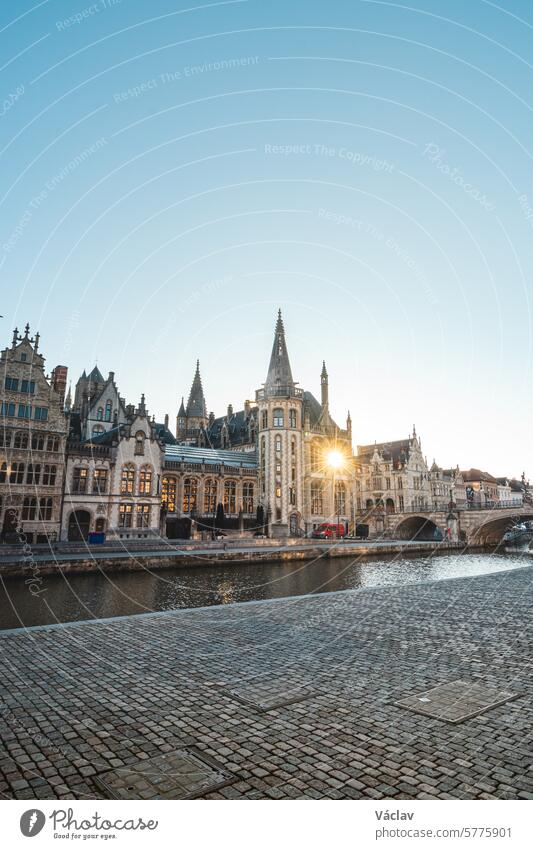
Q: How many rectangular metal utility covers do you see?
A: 3